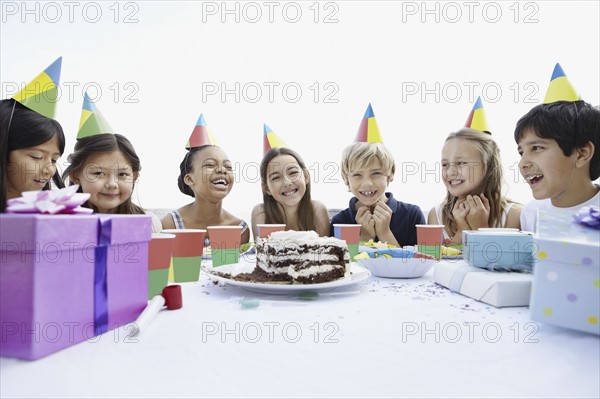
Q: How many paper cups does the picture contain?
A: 6